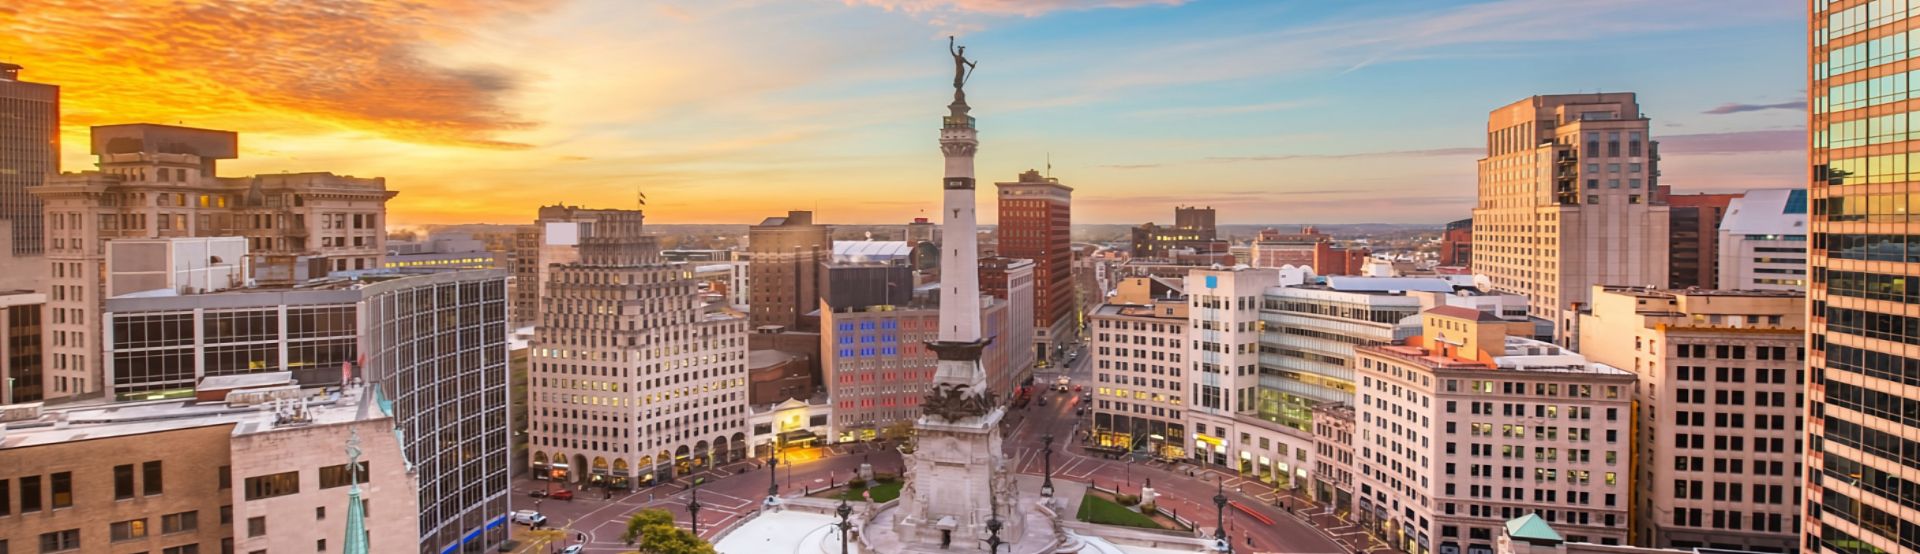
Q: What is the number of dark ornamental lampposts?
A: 6